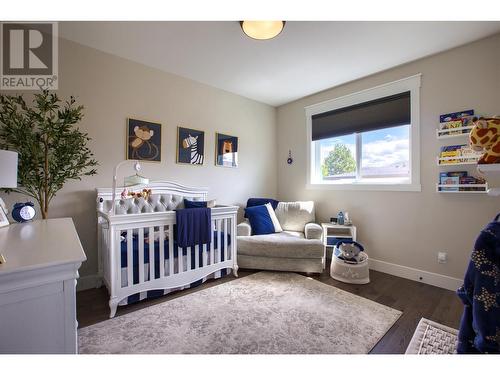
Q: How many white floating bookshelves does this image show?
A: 3